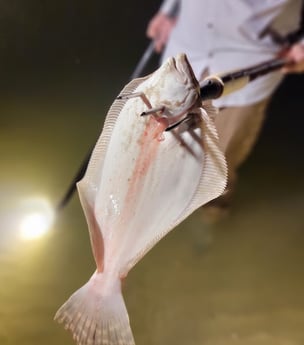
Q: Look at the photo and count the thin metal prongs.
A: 3